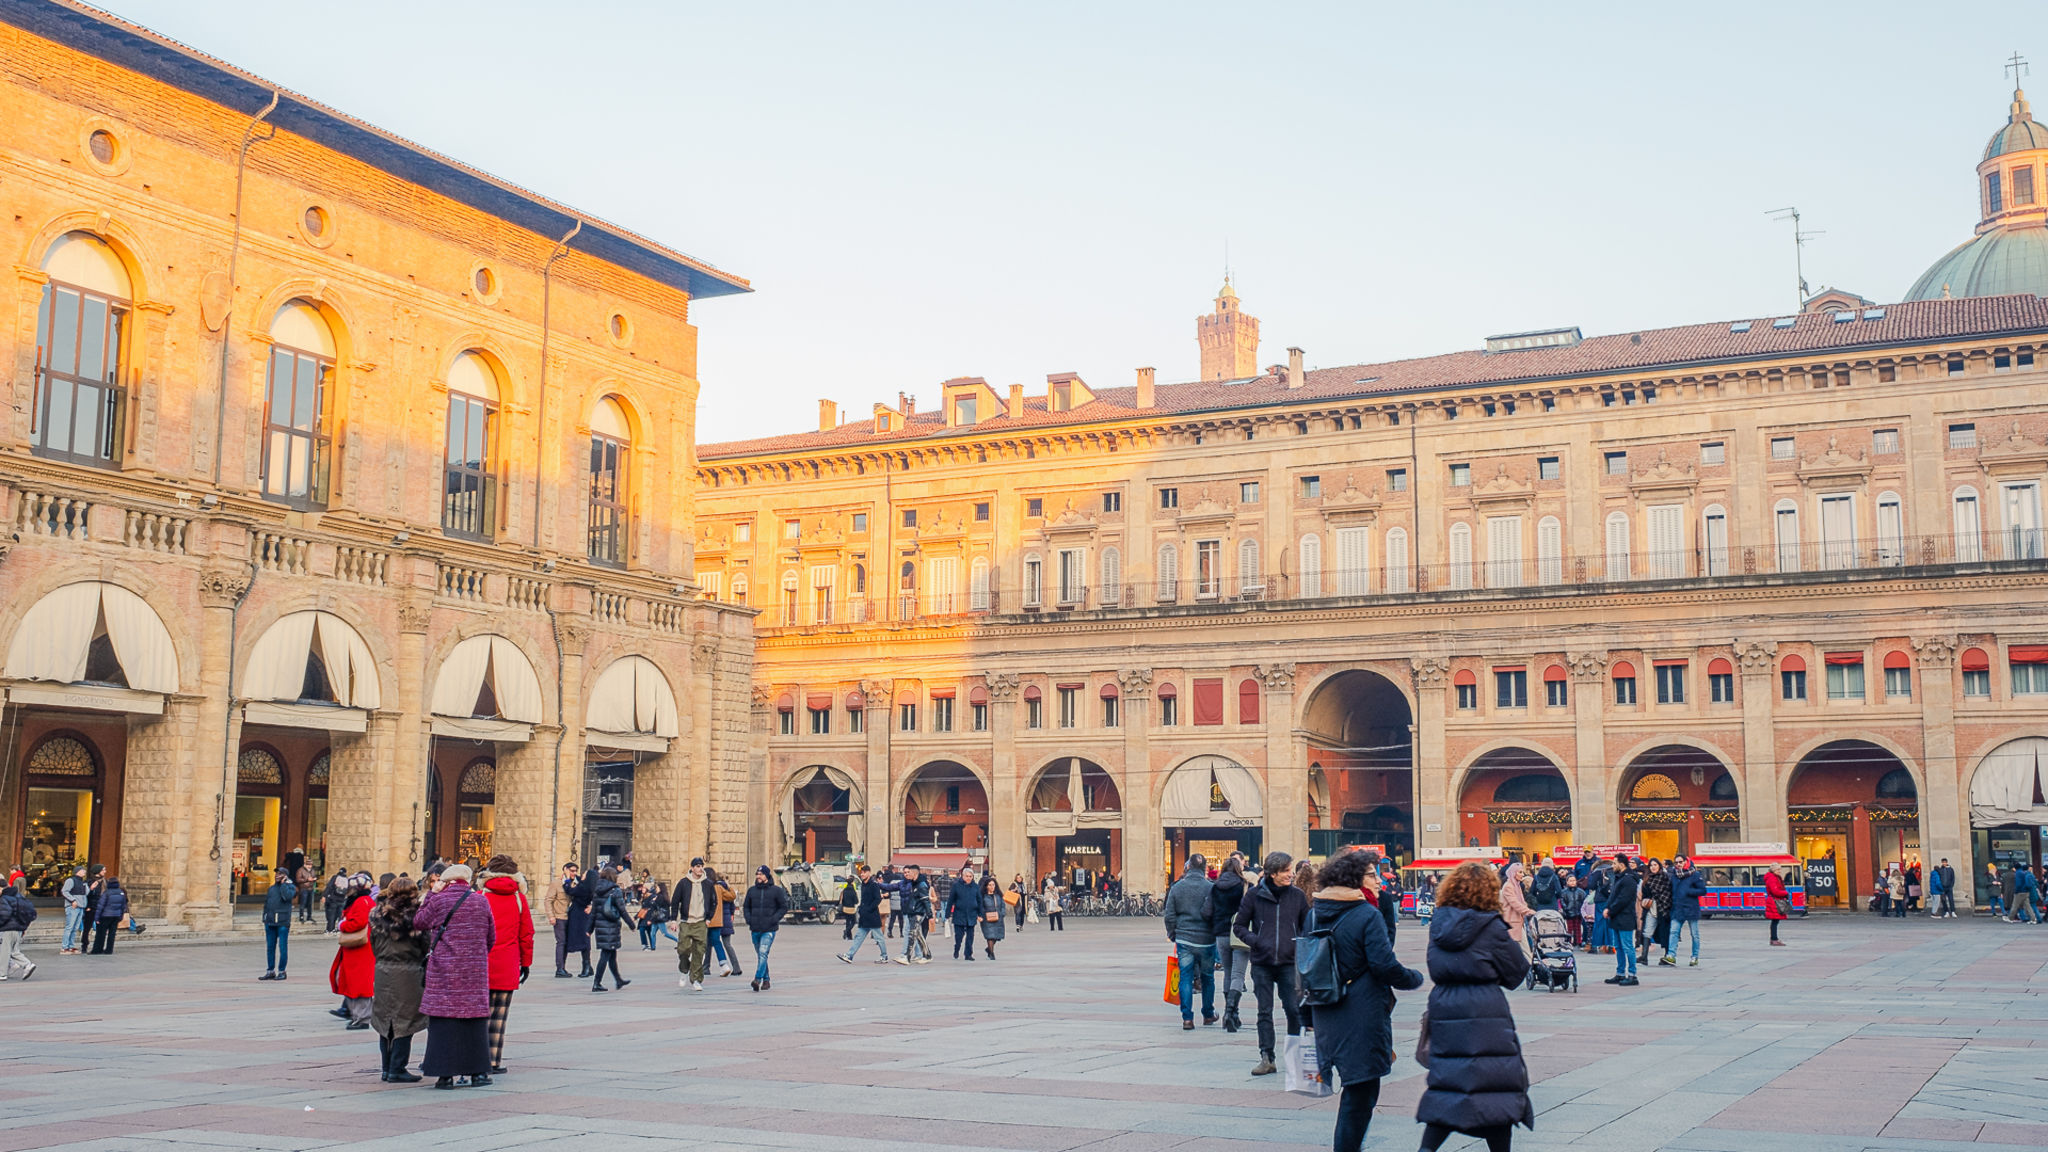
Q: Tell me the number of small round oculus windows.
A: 4